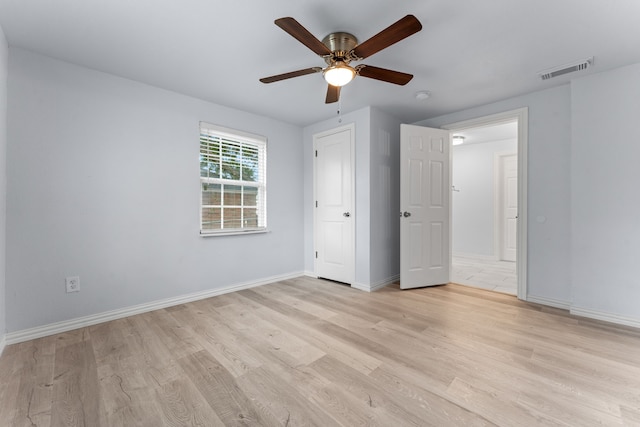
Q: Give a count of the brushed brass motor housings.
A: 1